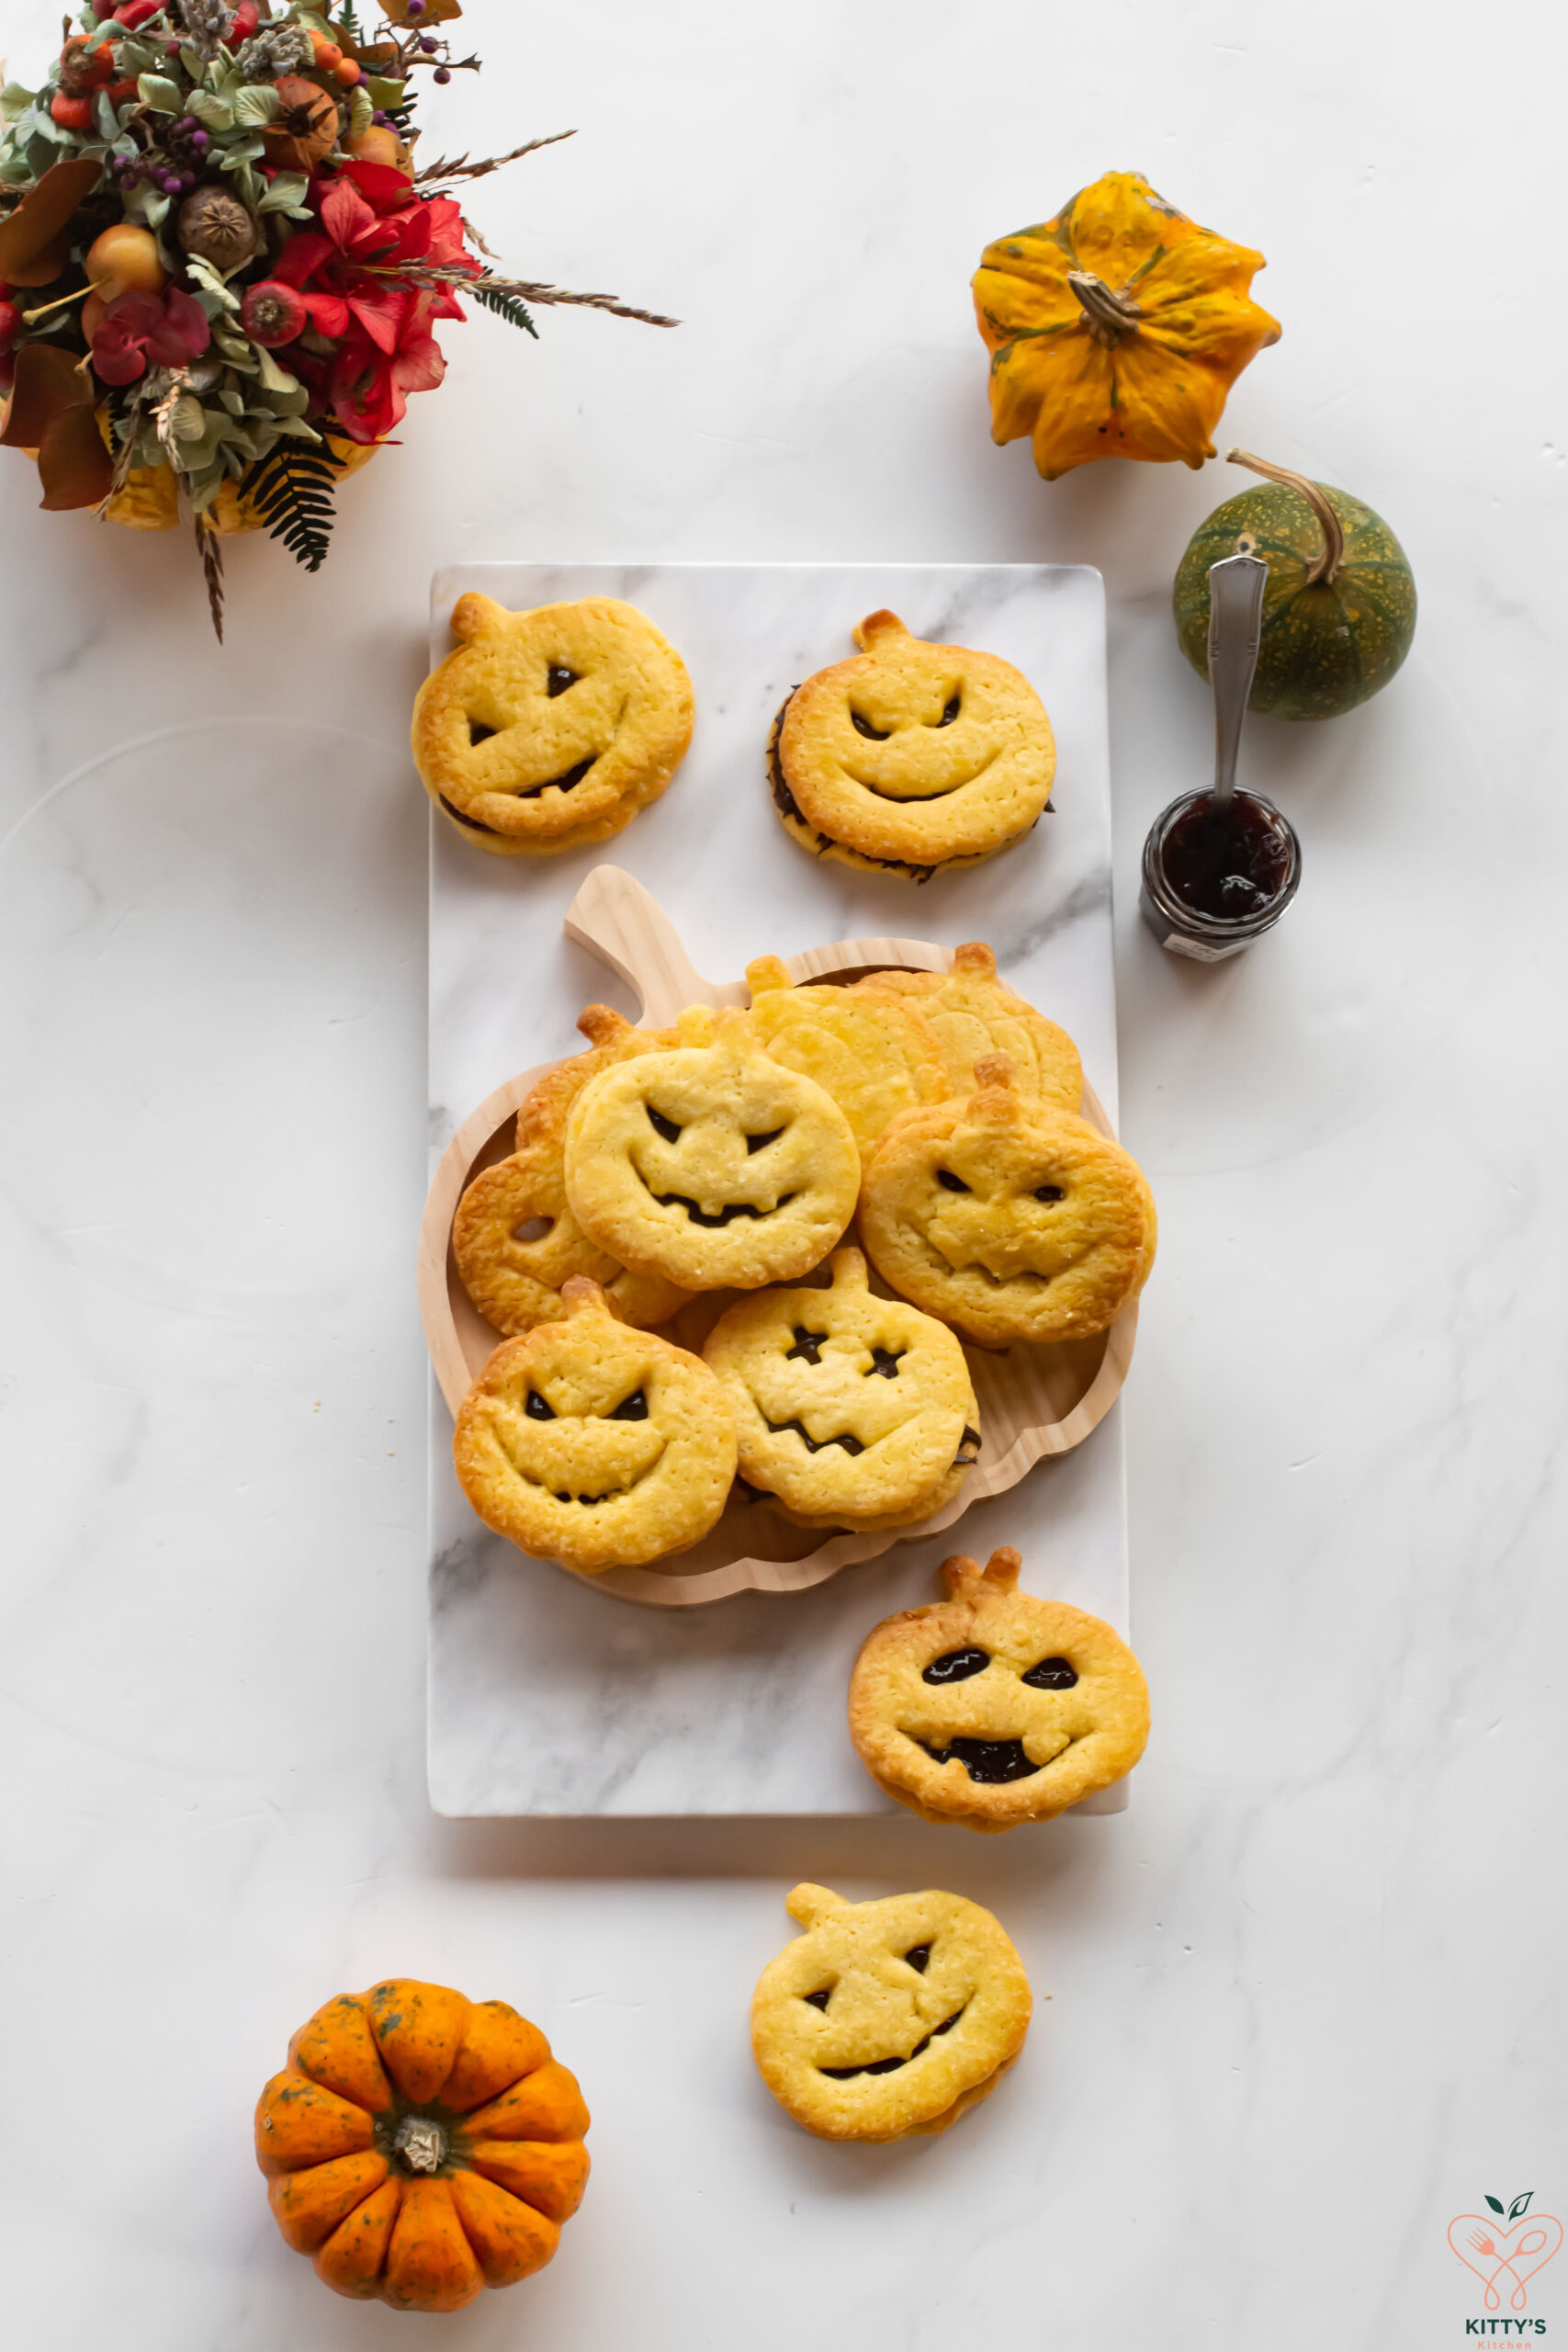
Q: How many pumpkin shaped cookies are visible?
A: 12